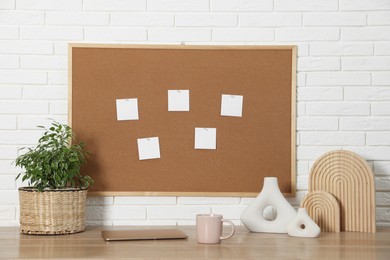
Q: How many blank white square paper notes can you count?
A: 5